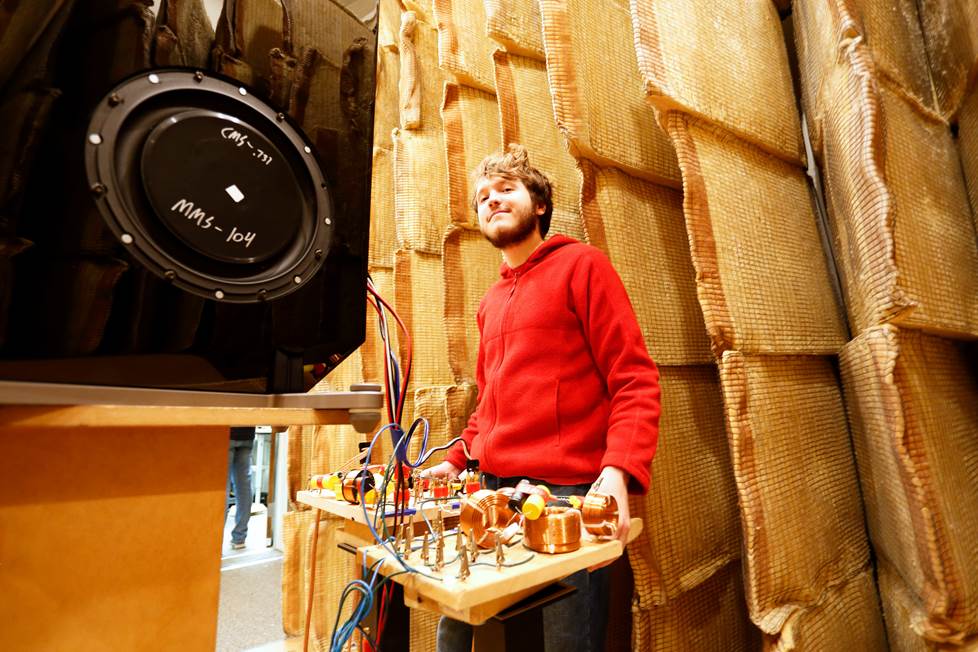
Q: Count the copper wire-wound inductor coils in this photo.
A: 4